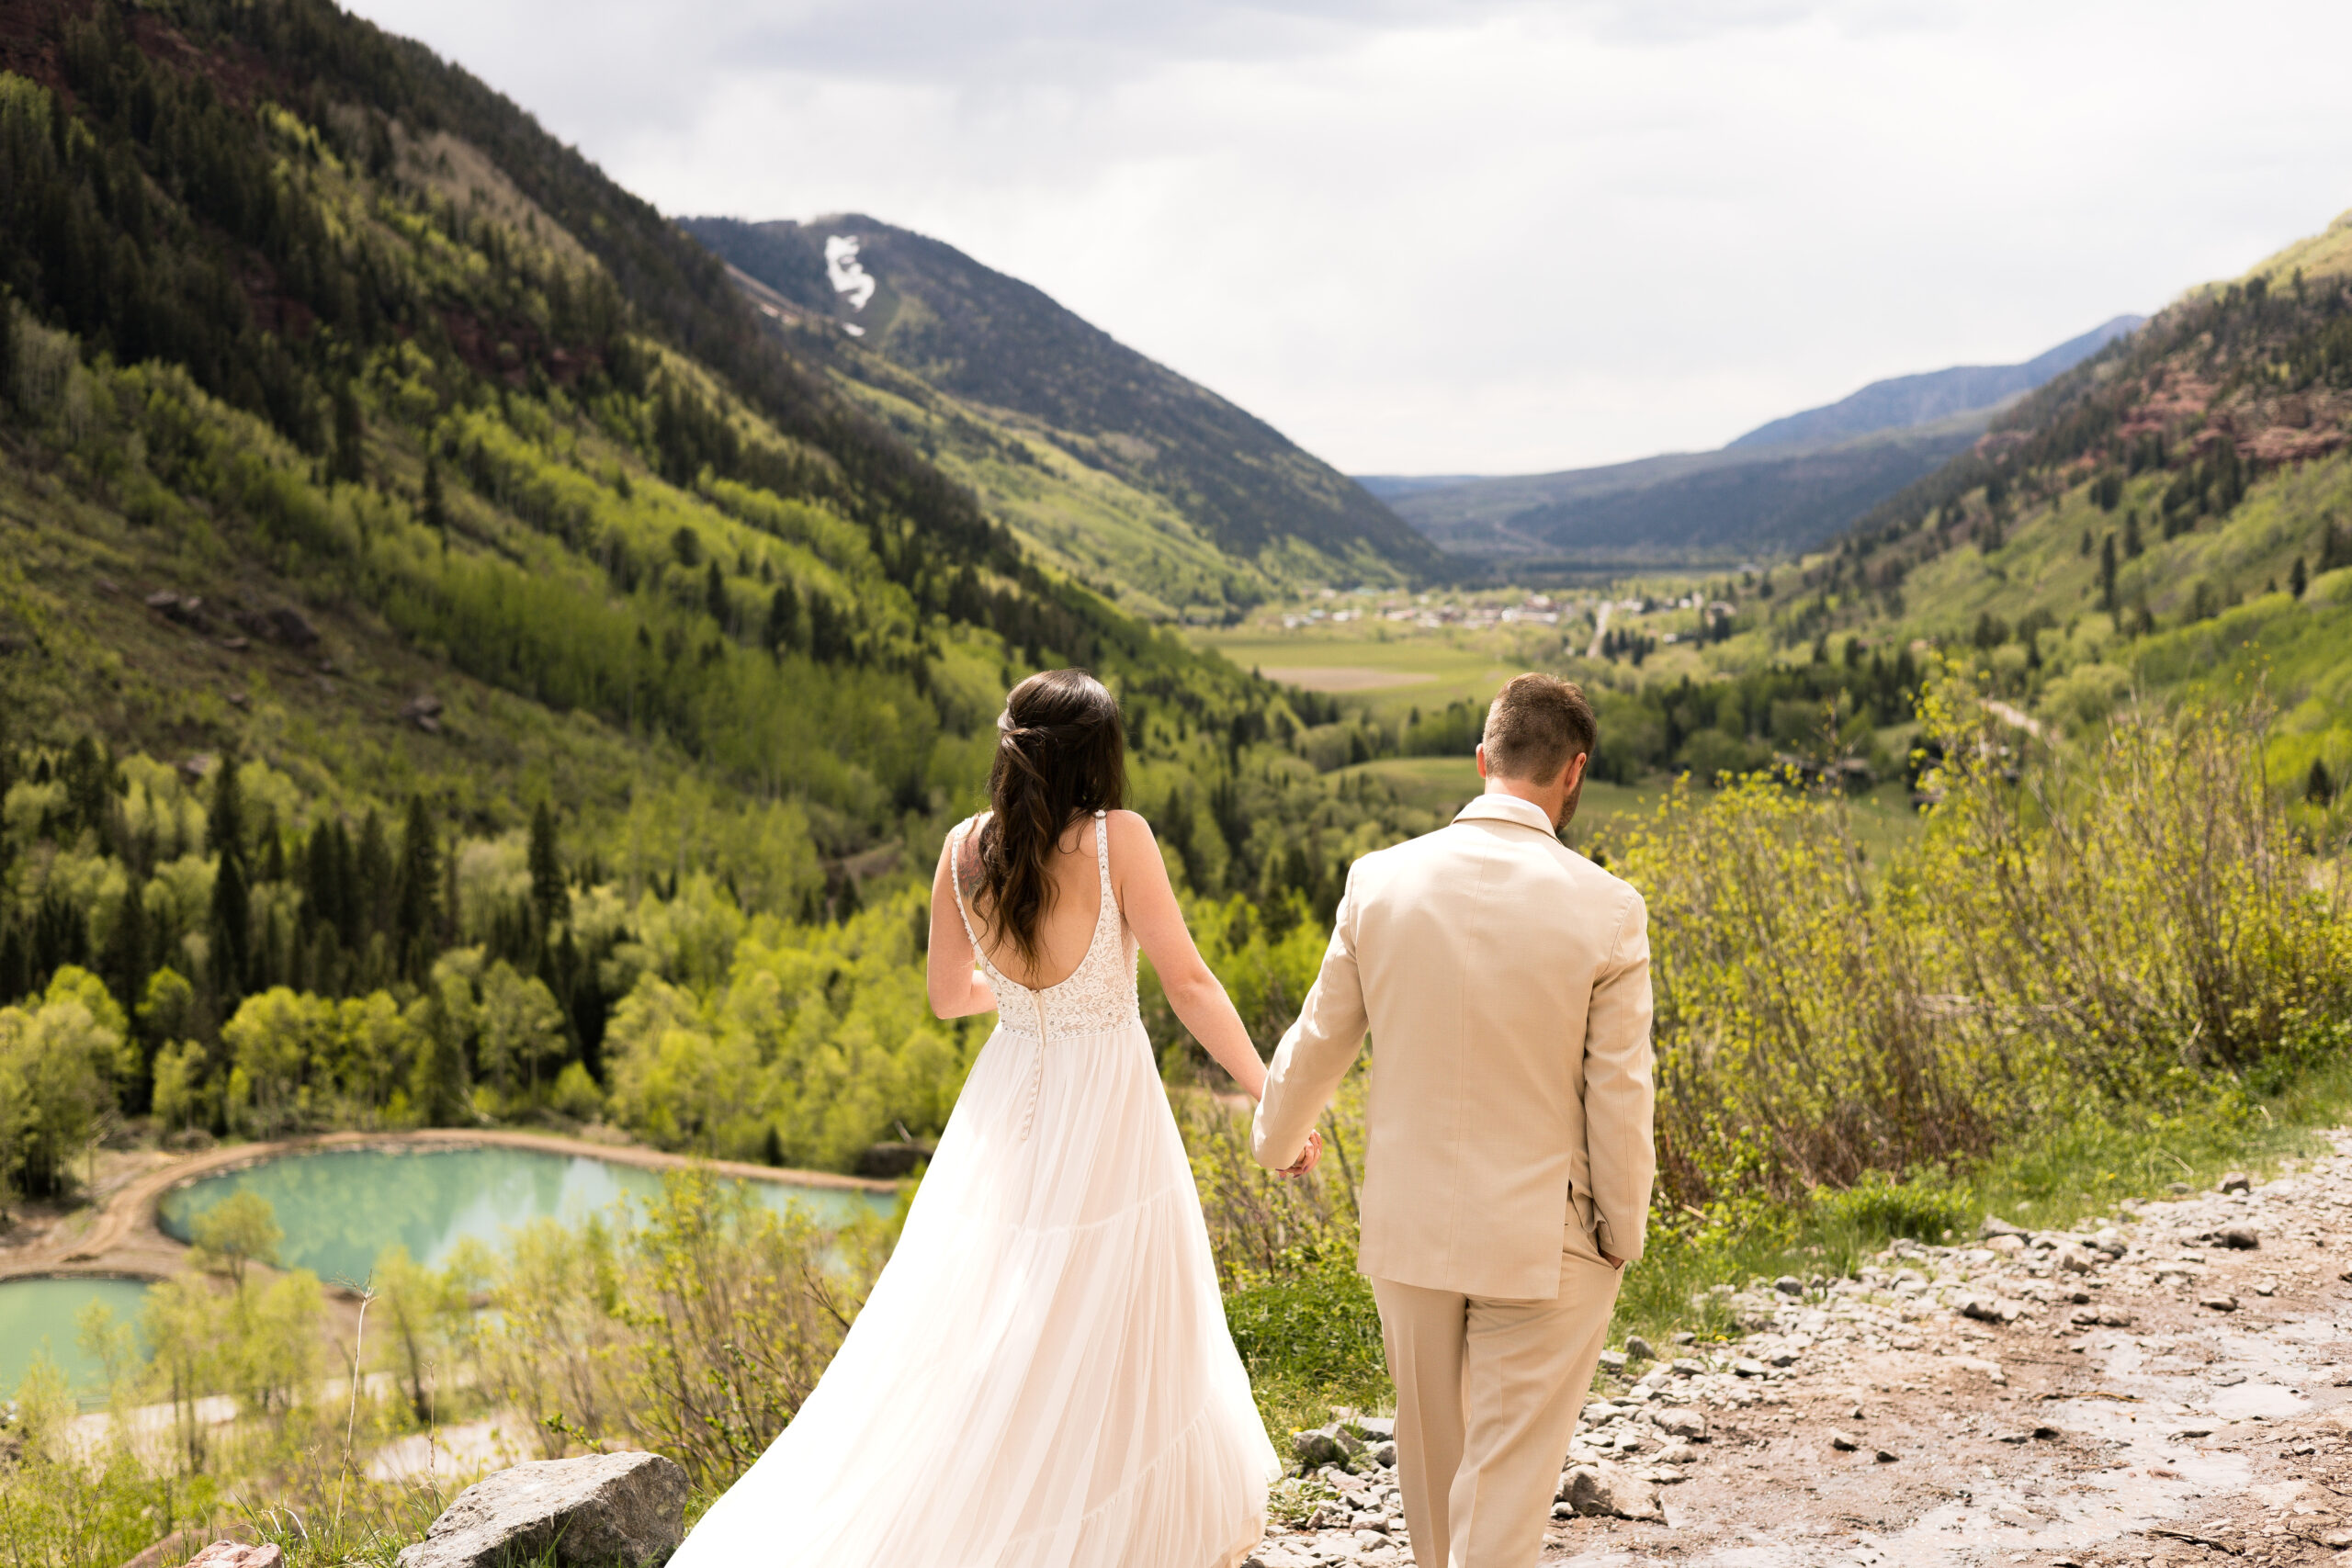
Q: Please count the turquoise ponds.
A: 2